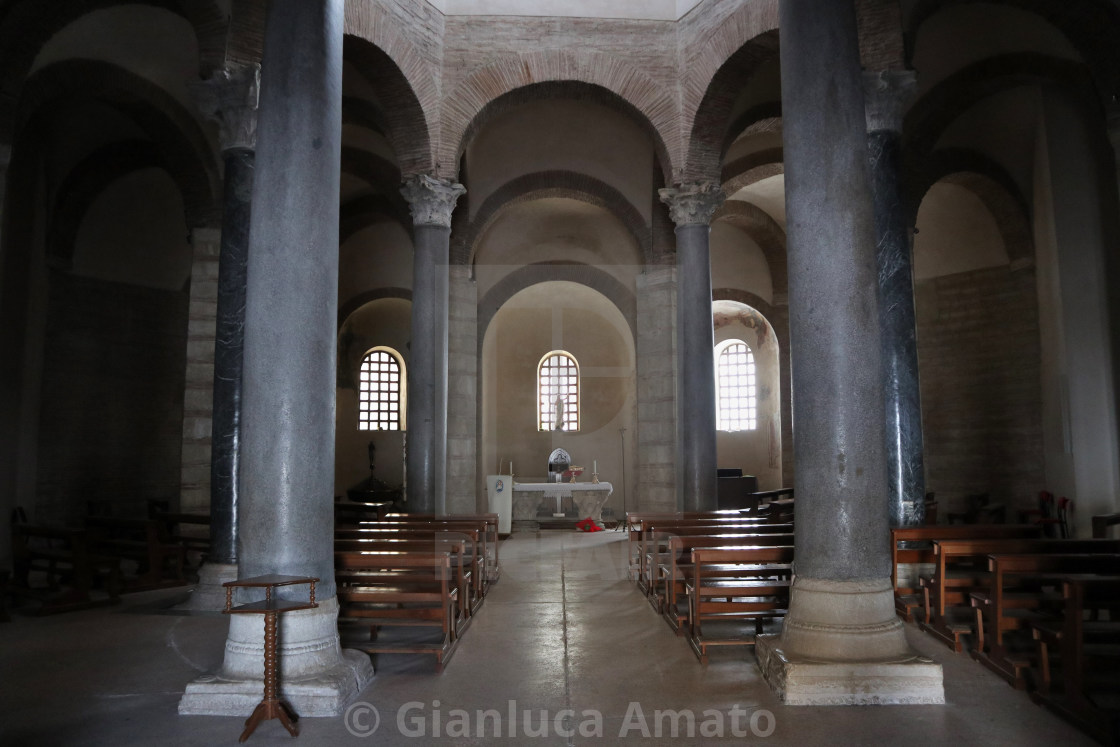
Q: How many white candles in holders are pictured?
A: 2